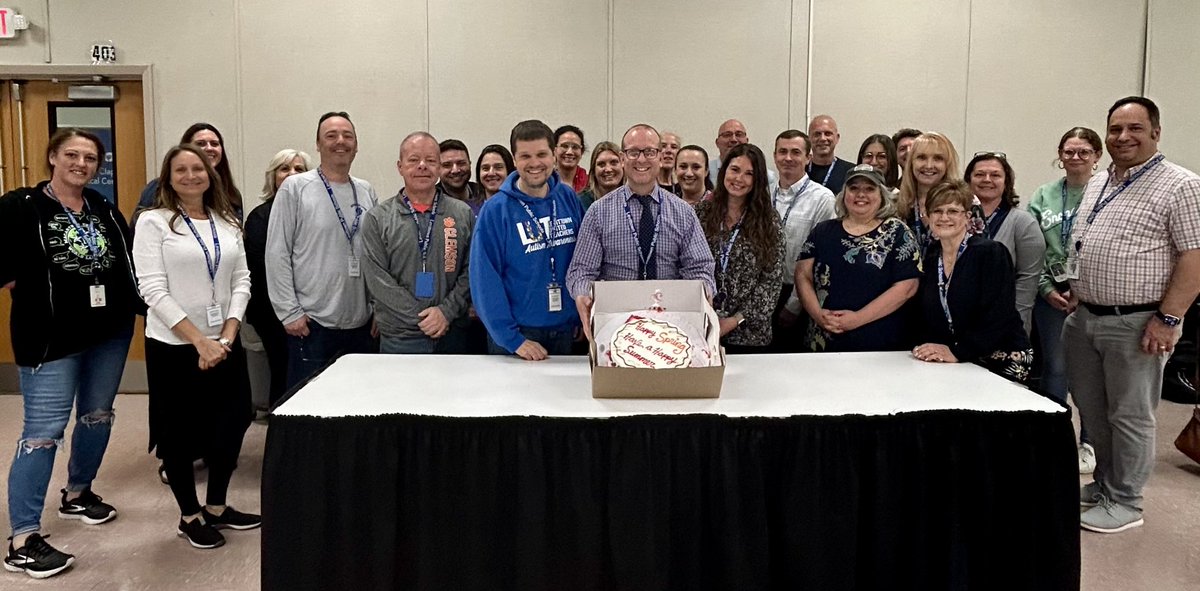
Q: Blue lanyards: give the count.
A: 14